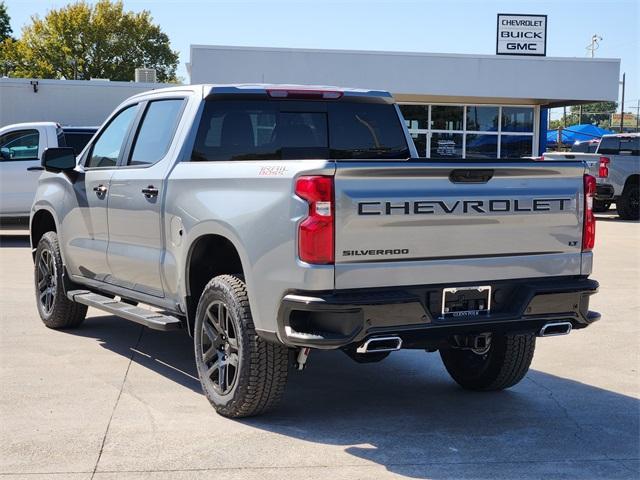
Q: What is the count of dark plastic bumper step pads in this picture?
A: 2